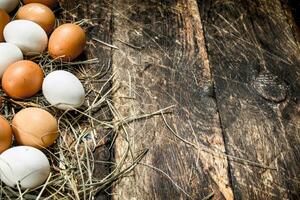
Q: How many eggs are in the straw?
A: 12